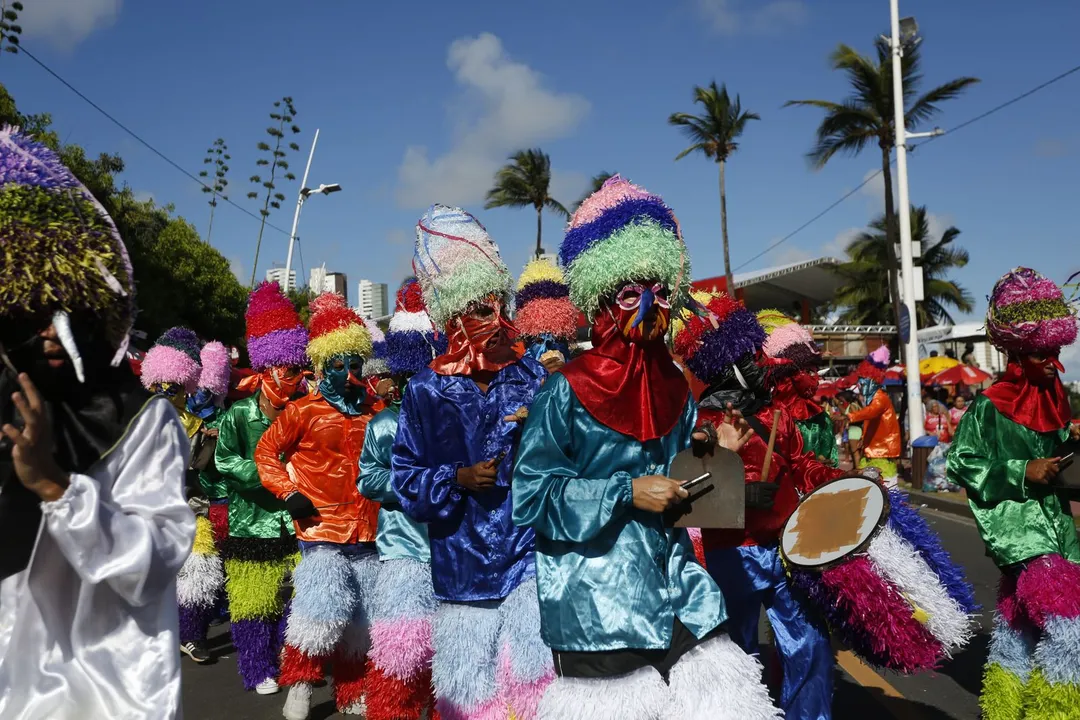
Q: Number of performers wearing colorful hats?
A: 14